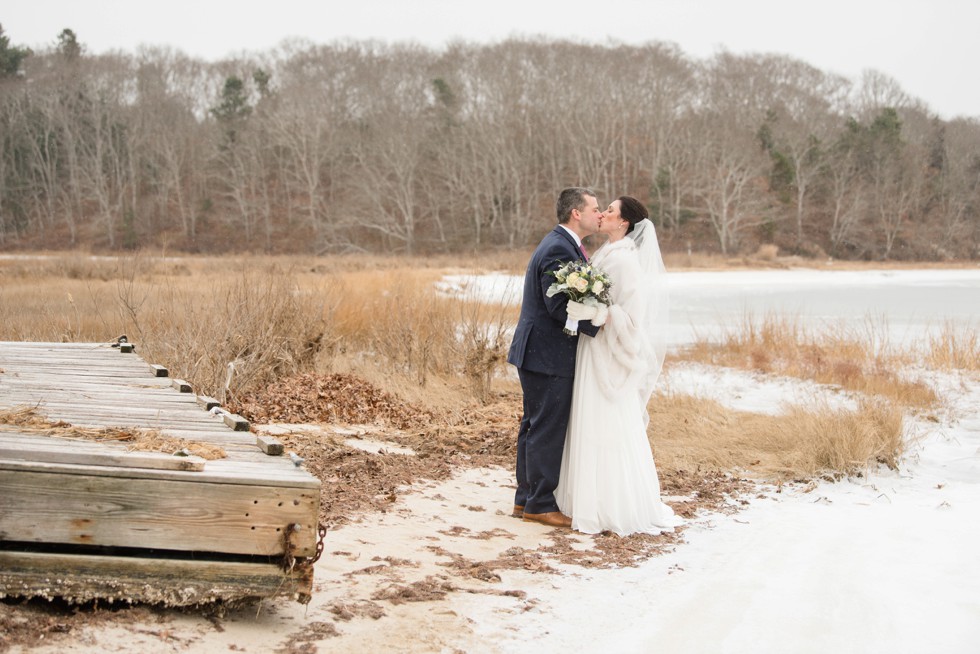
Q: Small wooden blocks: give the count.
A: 6